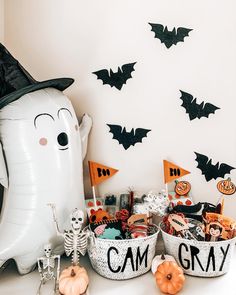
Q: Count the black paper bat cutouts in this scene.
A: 5